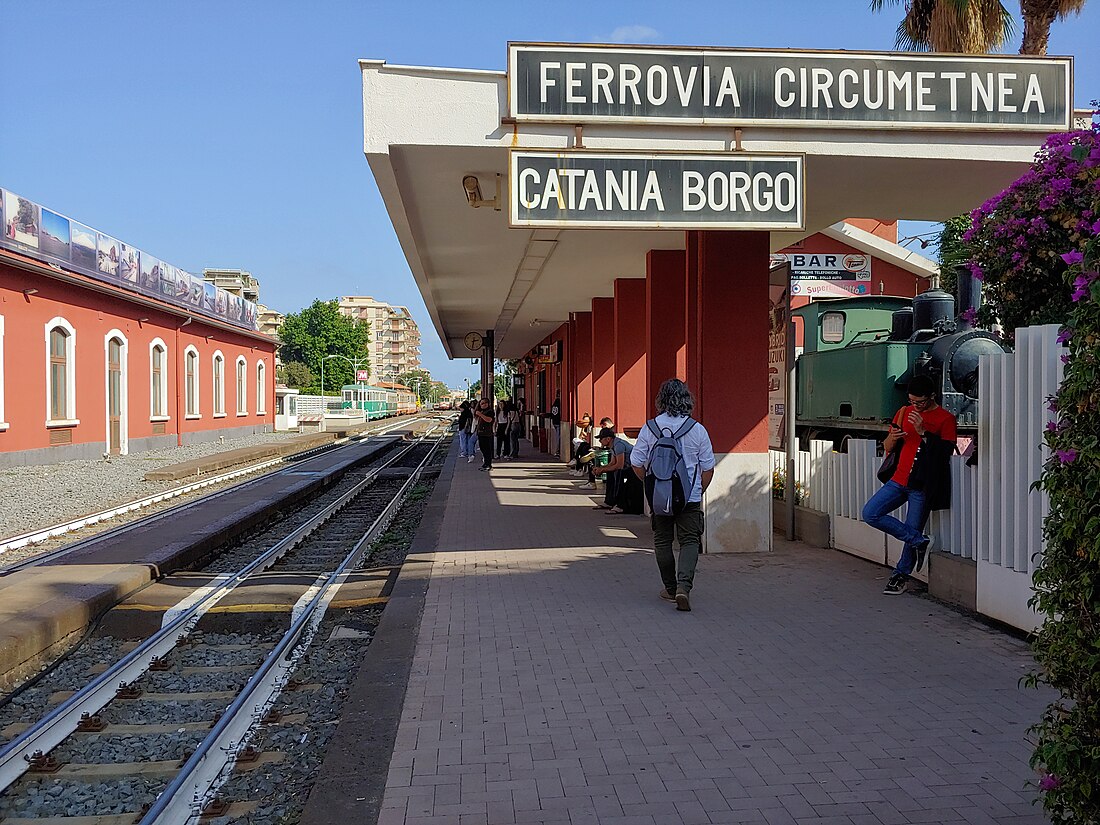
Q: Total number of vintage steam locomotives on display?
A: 1